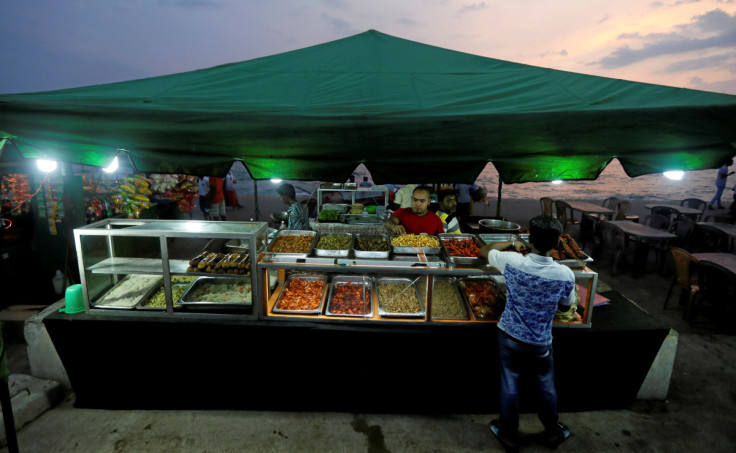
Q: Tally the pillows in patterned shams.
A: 0